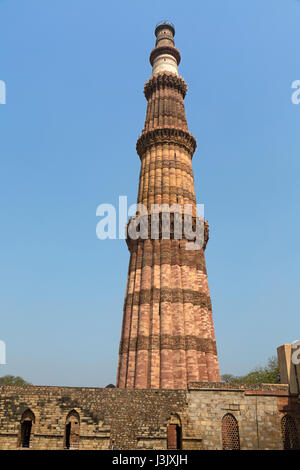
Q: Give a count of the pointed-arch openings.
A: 5